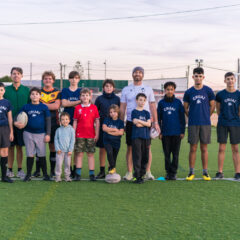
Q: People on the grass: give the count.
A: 14